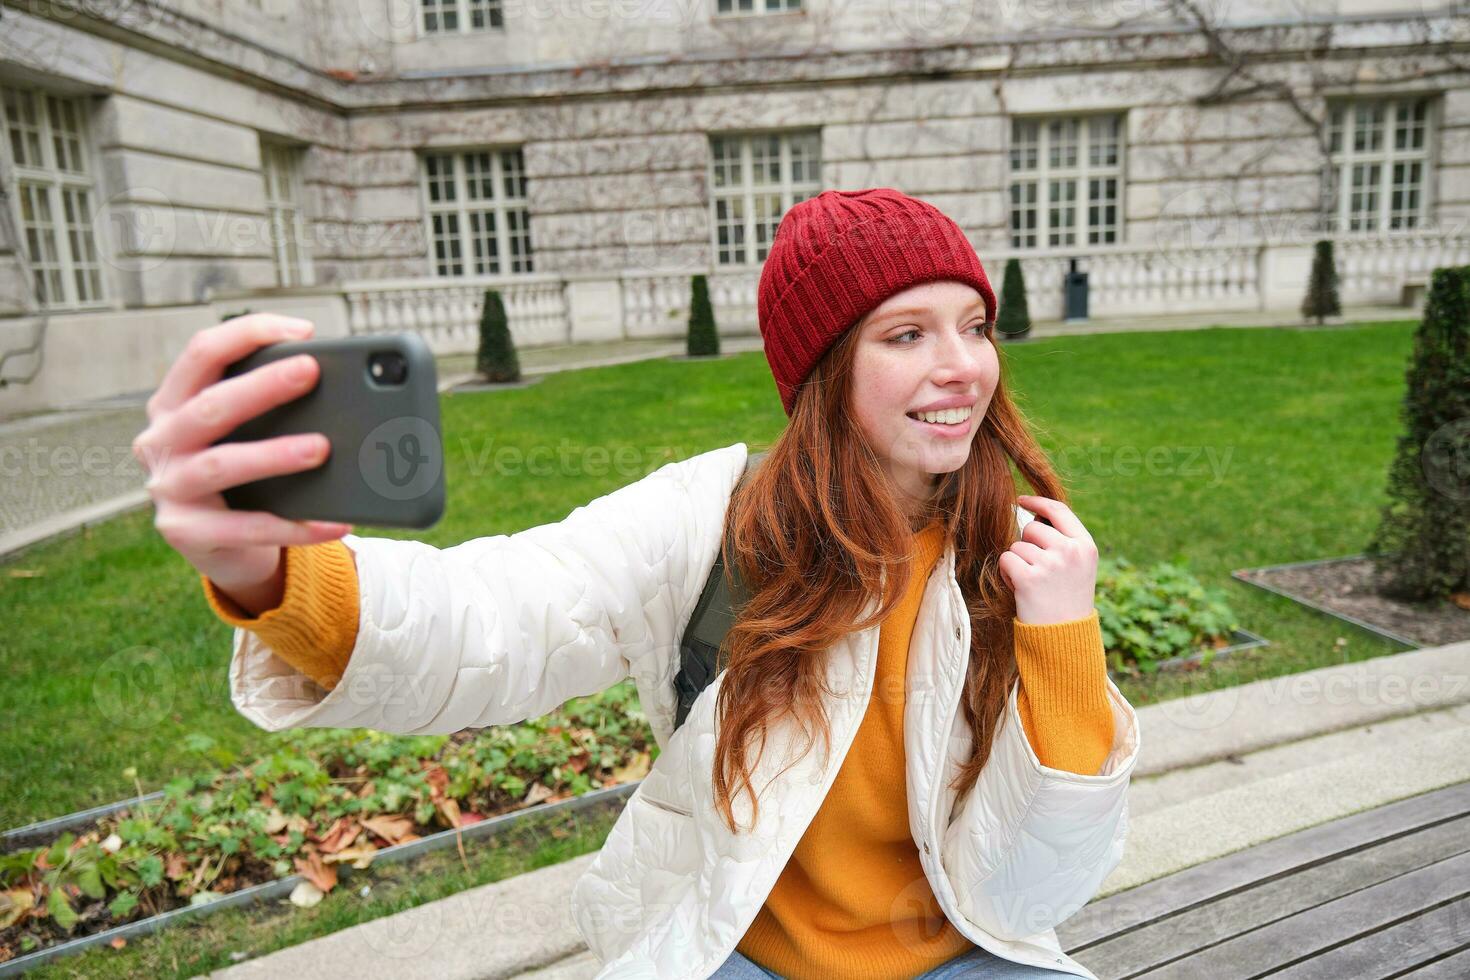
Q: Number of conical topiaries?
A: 5